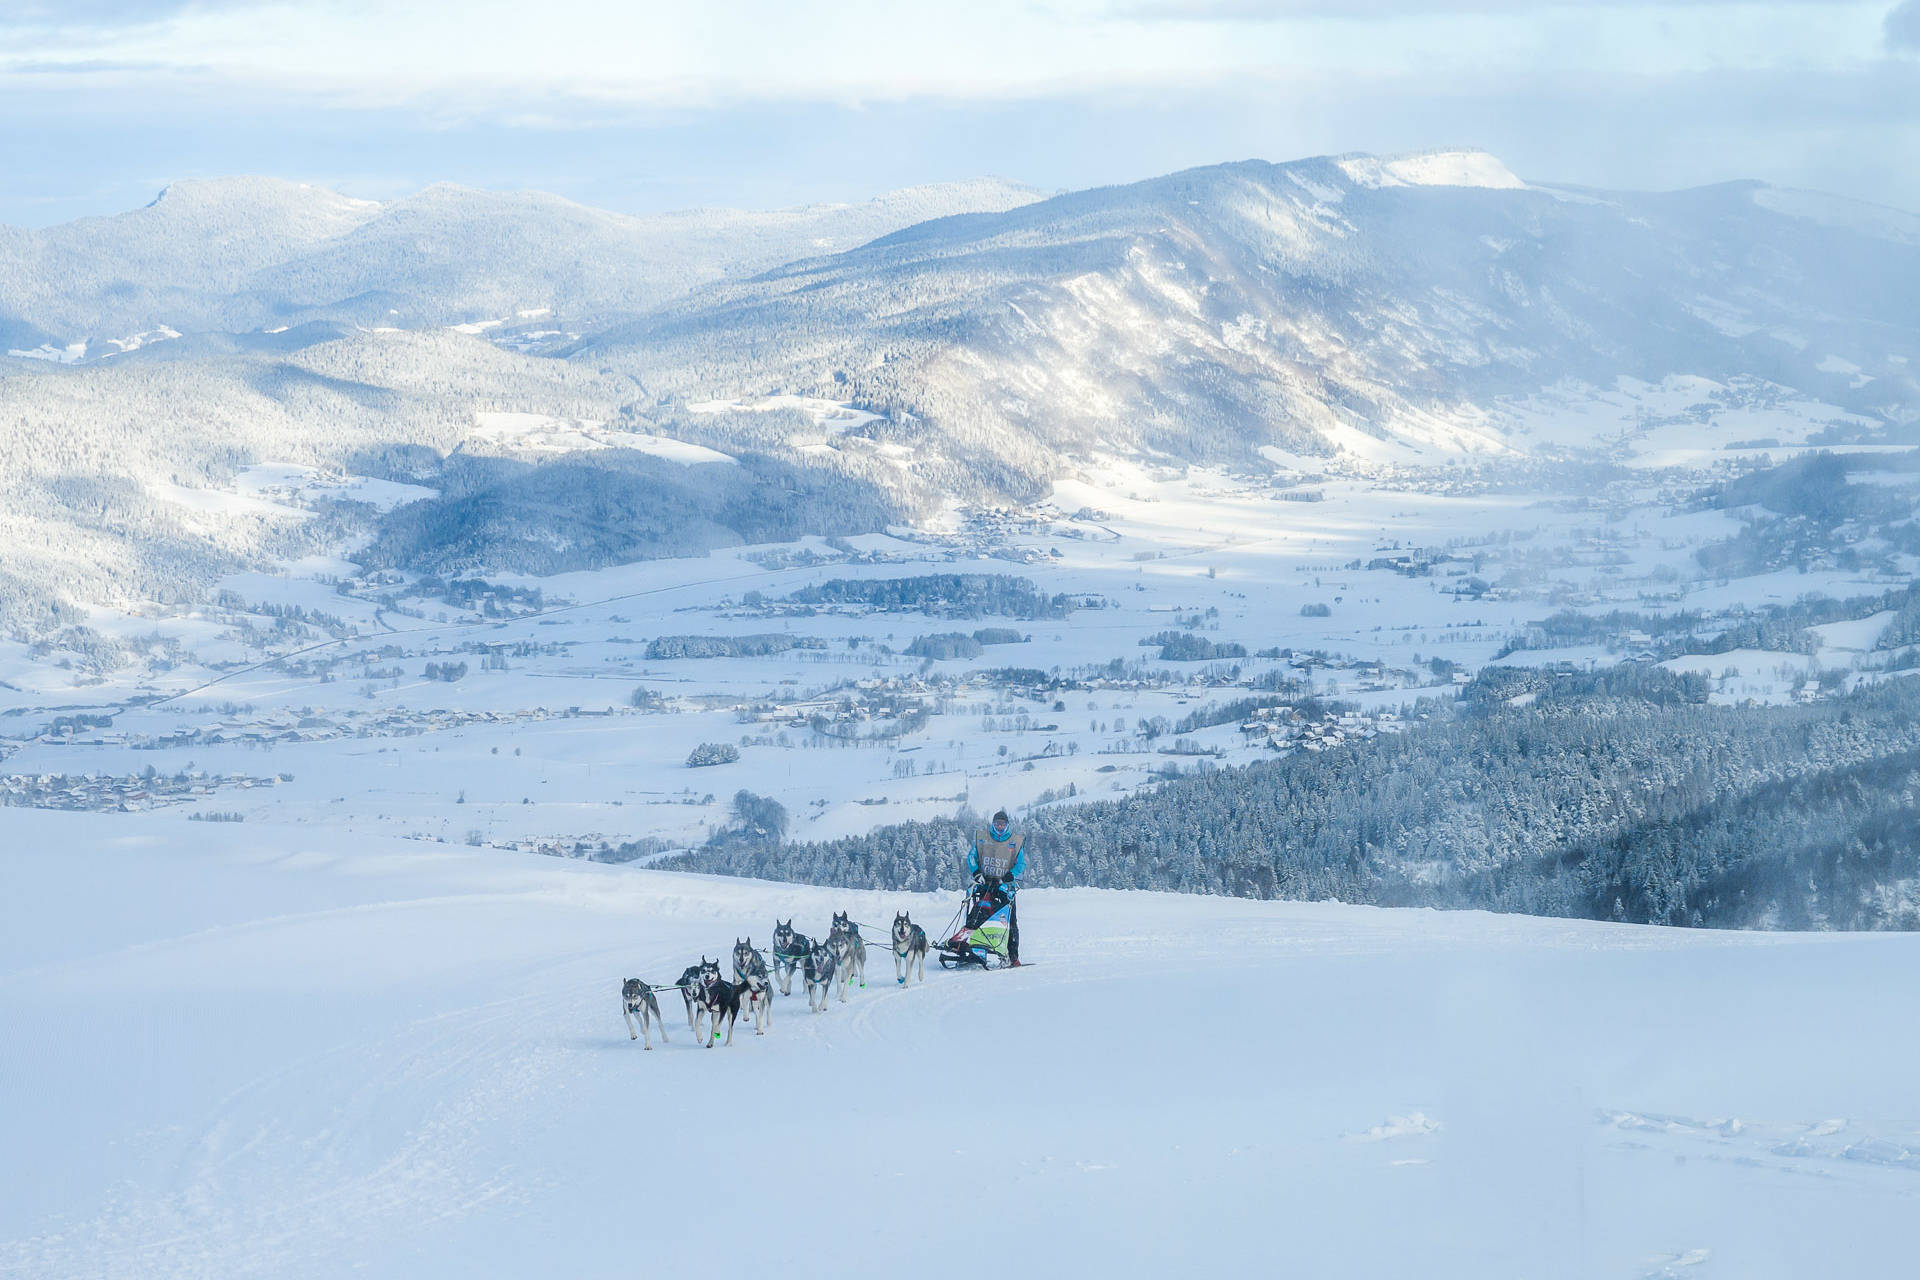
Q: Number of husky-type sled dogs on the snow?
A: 10